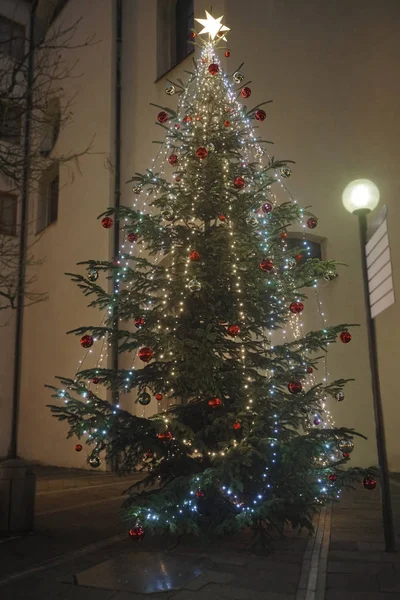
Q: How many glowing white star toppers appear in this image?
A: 1